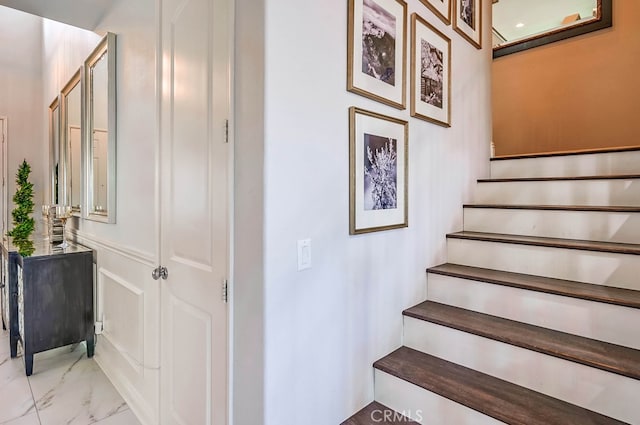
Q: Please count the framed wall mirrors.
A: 4